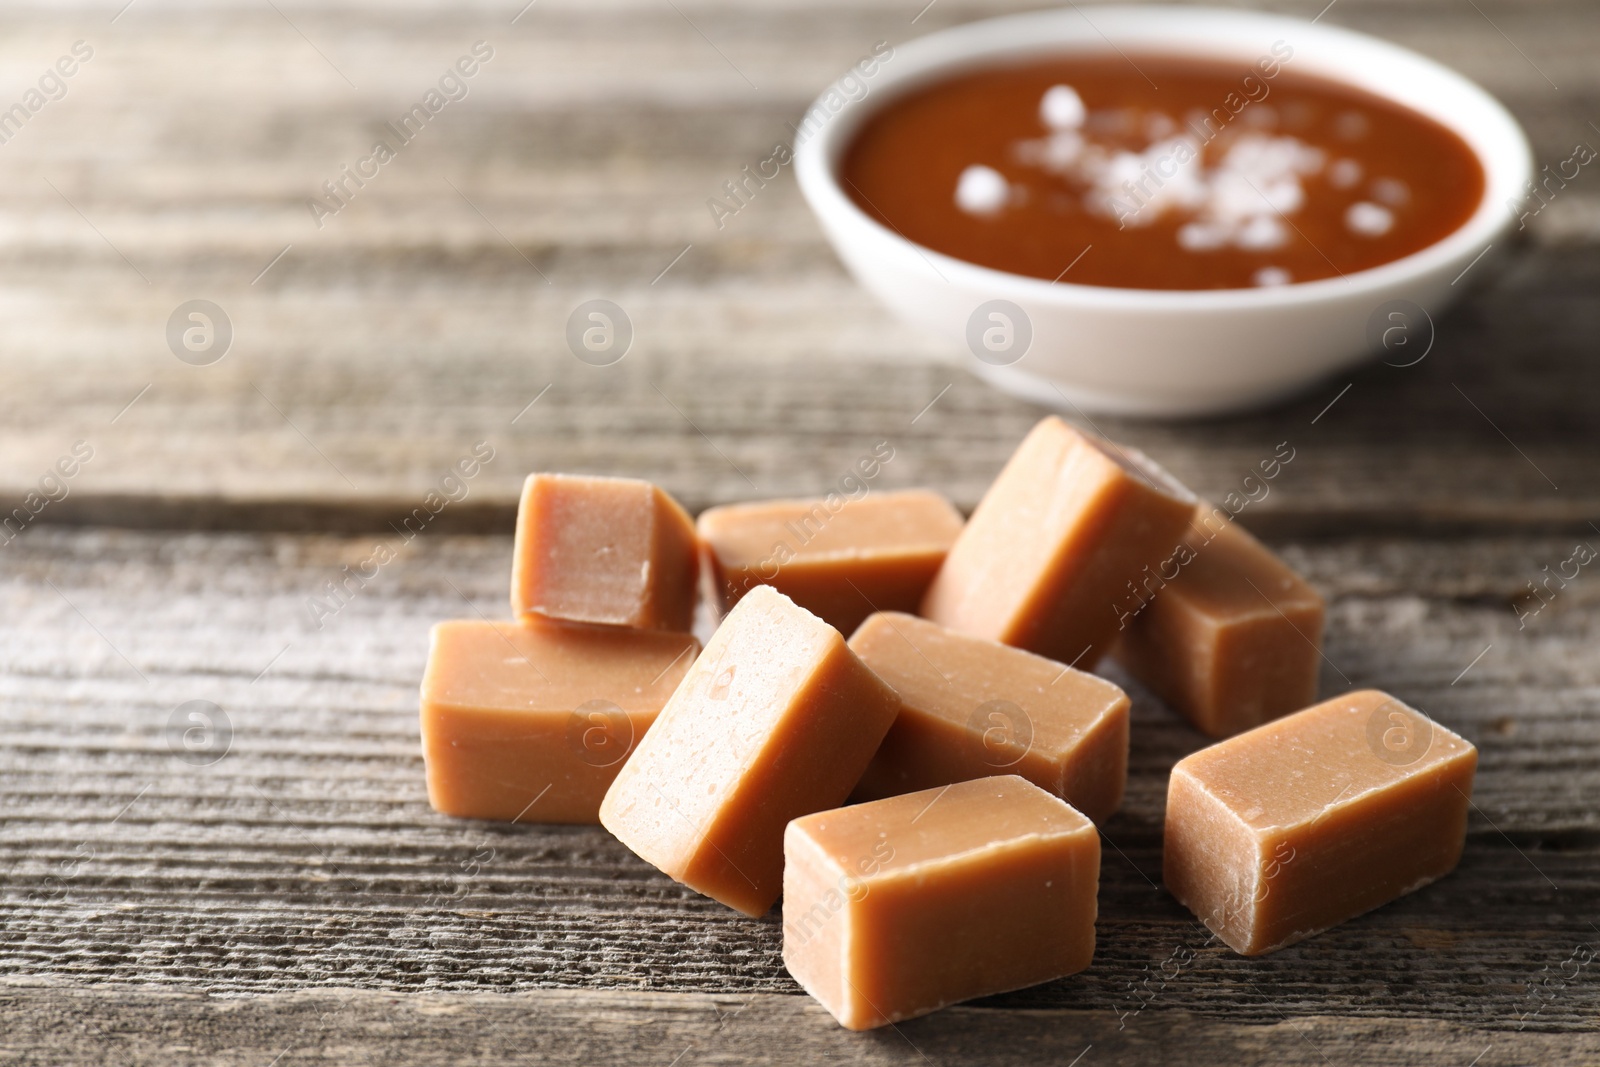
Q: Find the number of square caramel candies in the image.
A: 9